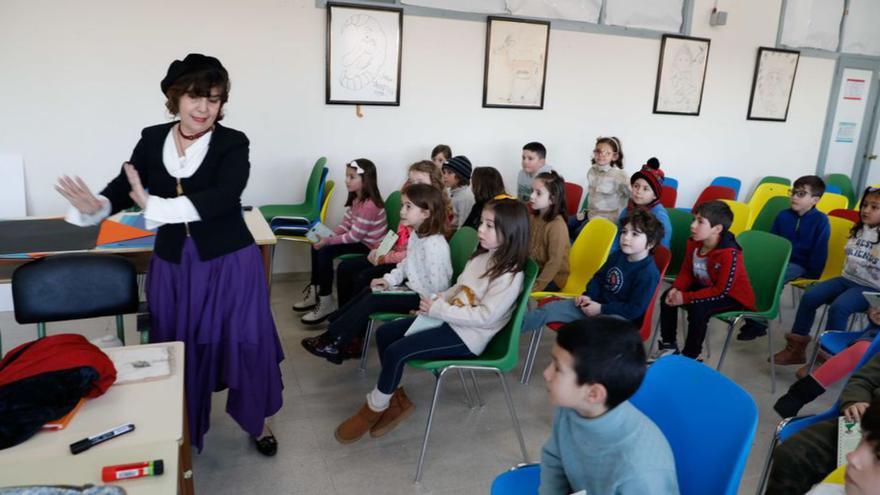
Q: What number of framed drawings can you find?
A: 4